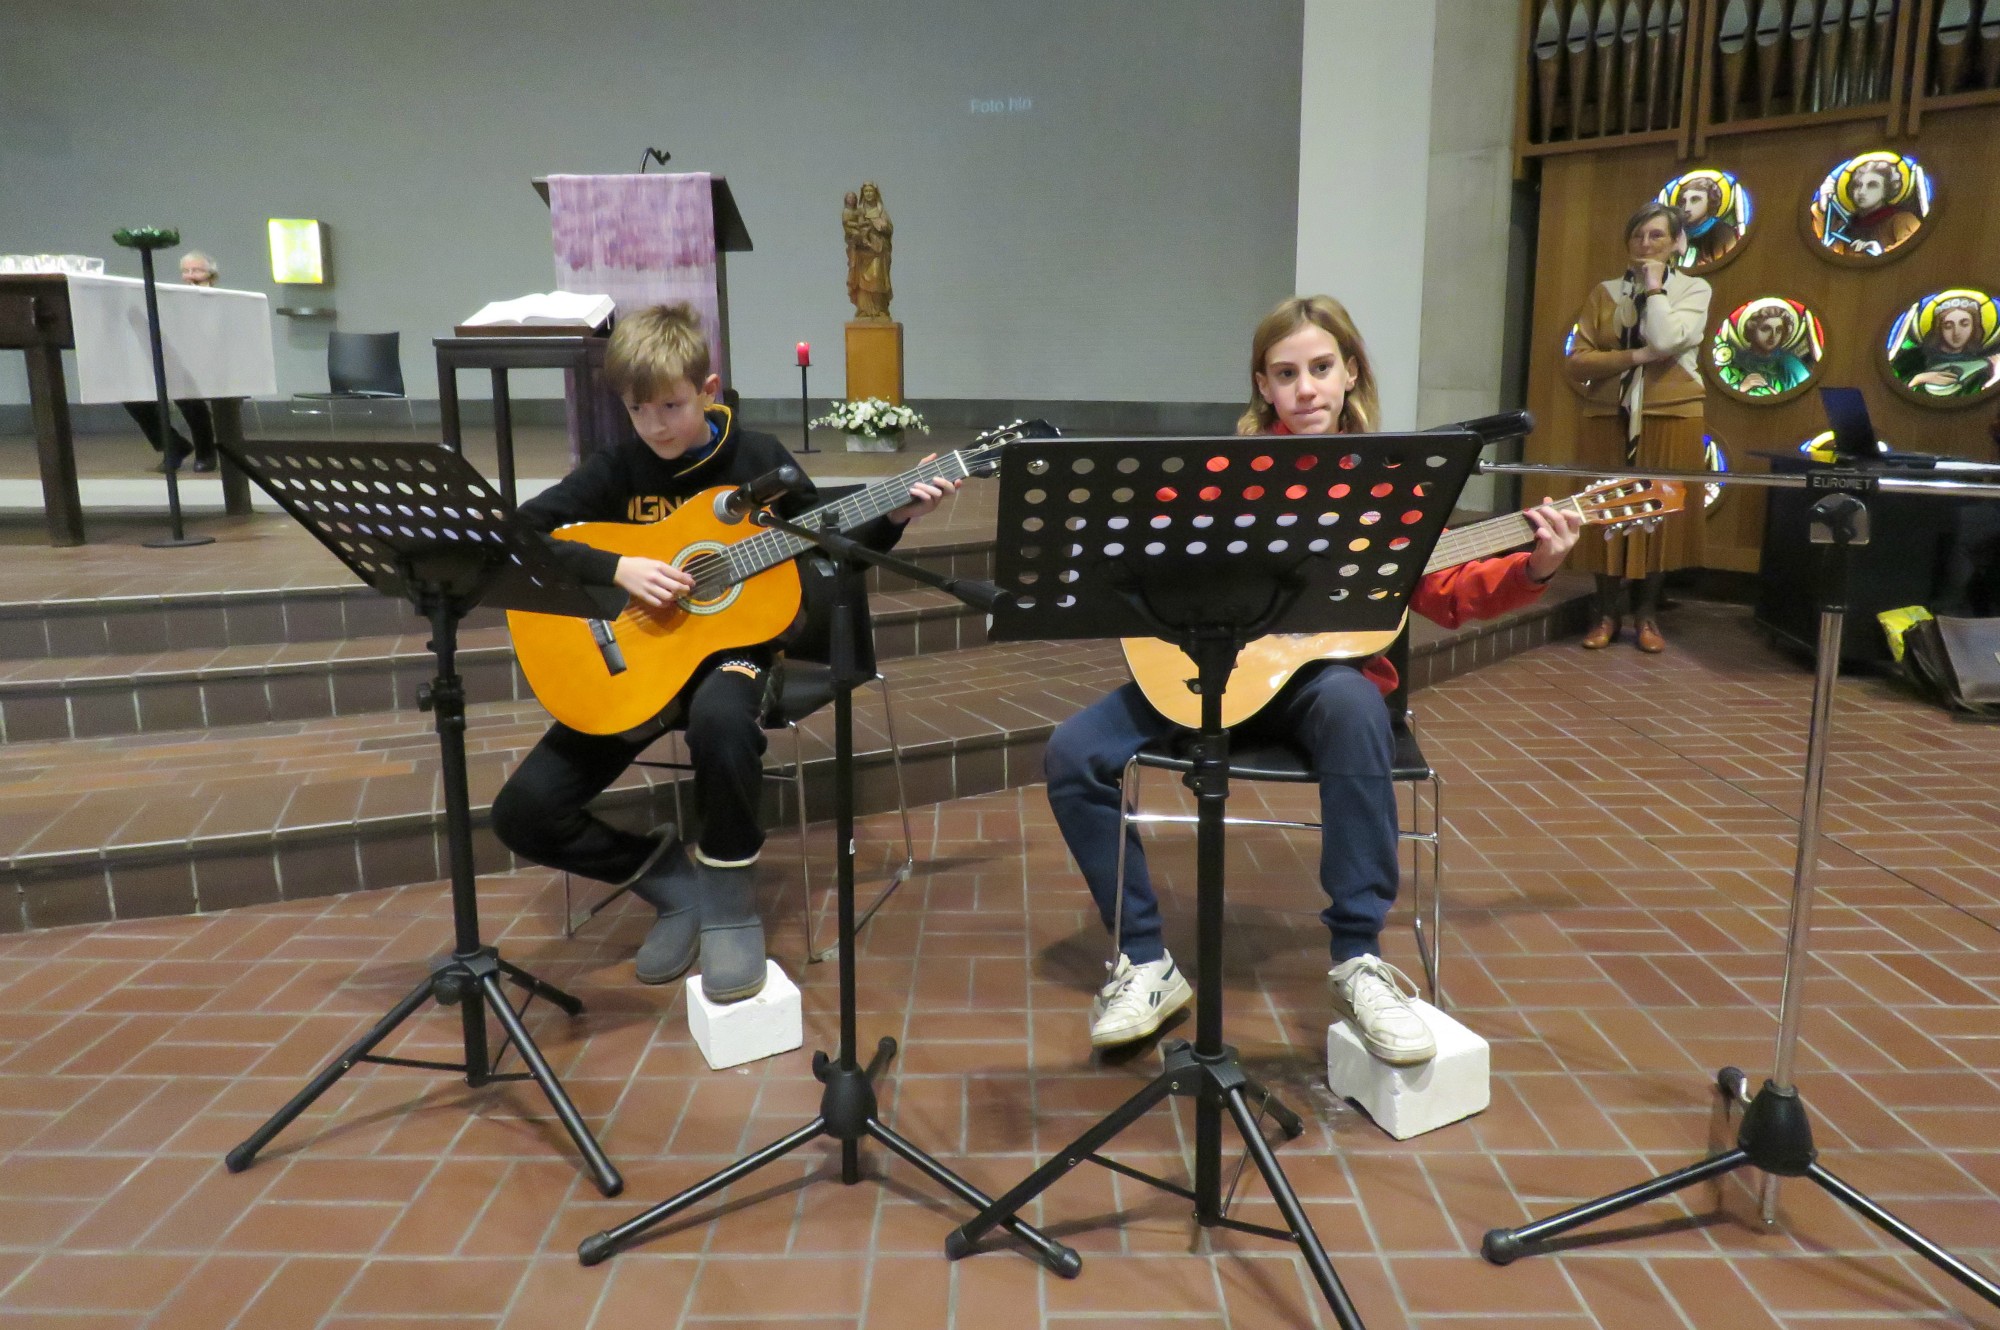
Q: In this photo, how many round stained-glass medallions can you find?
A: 7